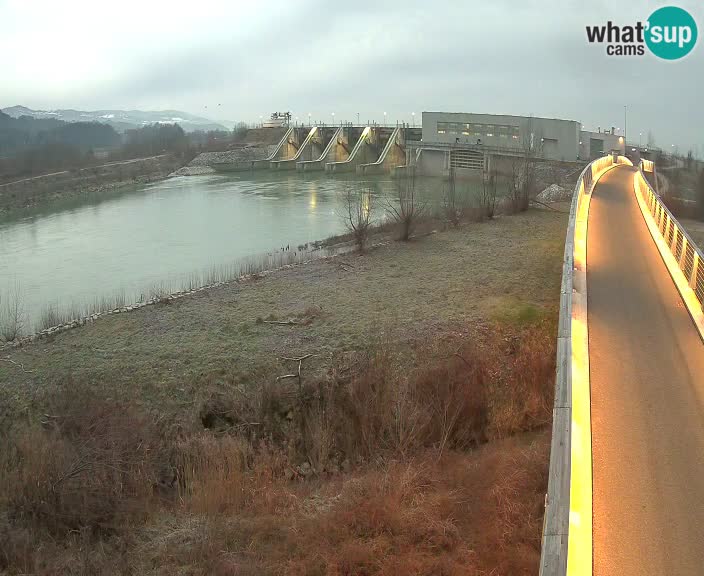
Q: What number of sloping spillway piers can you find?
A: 5